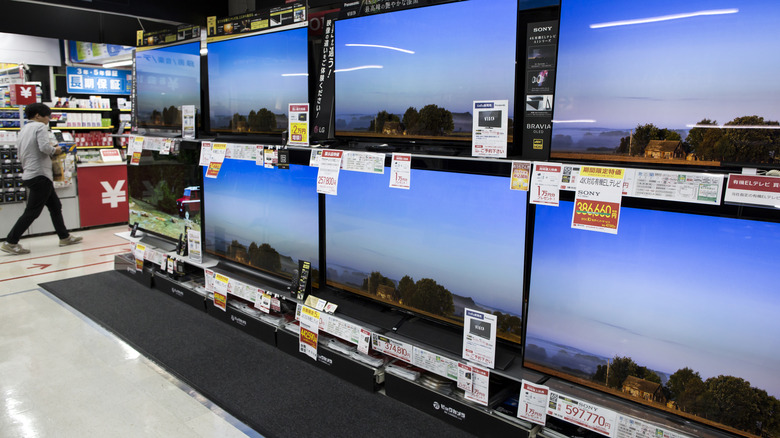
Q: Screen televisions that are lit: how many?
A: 8